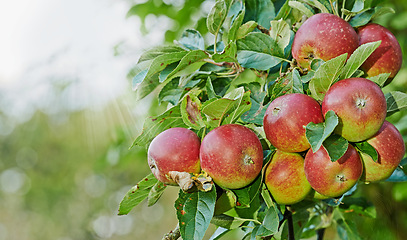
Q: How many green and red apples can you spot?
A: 9